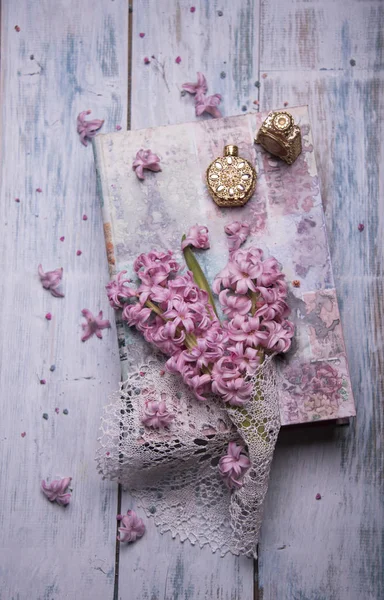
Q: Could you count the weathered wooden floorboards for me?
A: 3